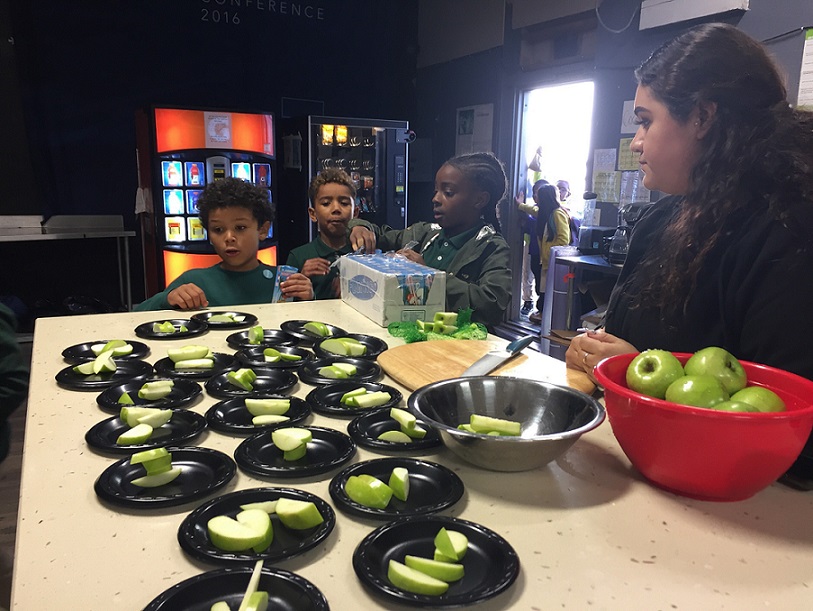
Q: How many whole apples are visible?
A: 5